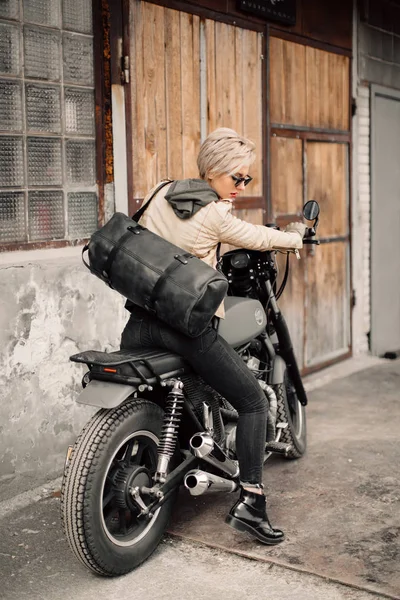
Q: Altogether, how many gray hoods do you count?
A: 1